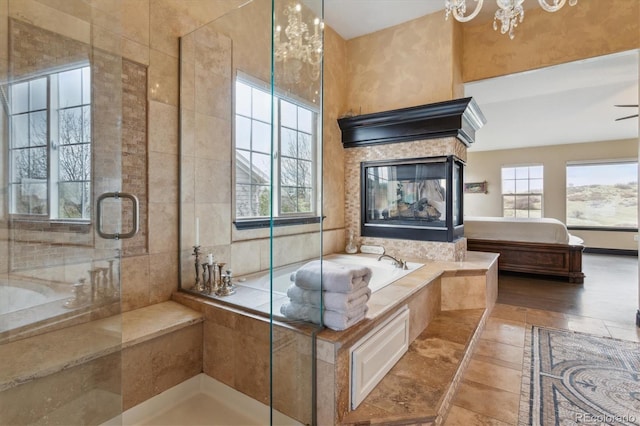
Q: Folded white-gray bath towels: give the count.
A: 3